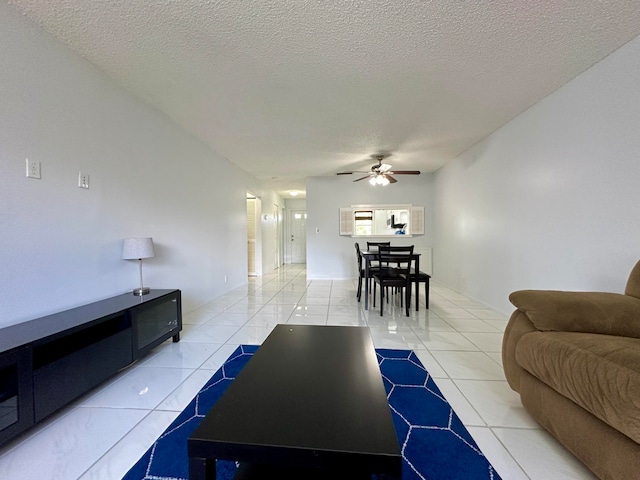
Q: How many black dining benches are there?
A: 1